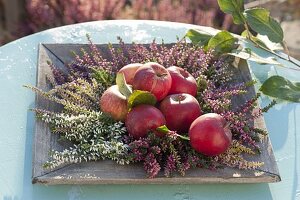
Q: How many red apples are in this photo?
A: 7